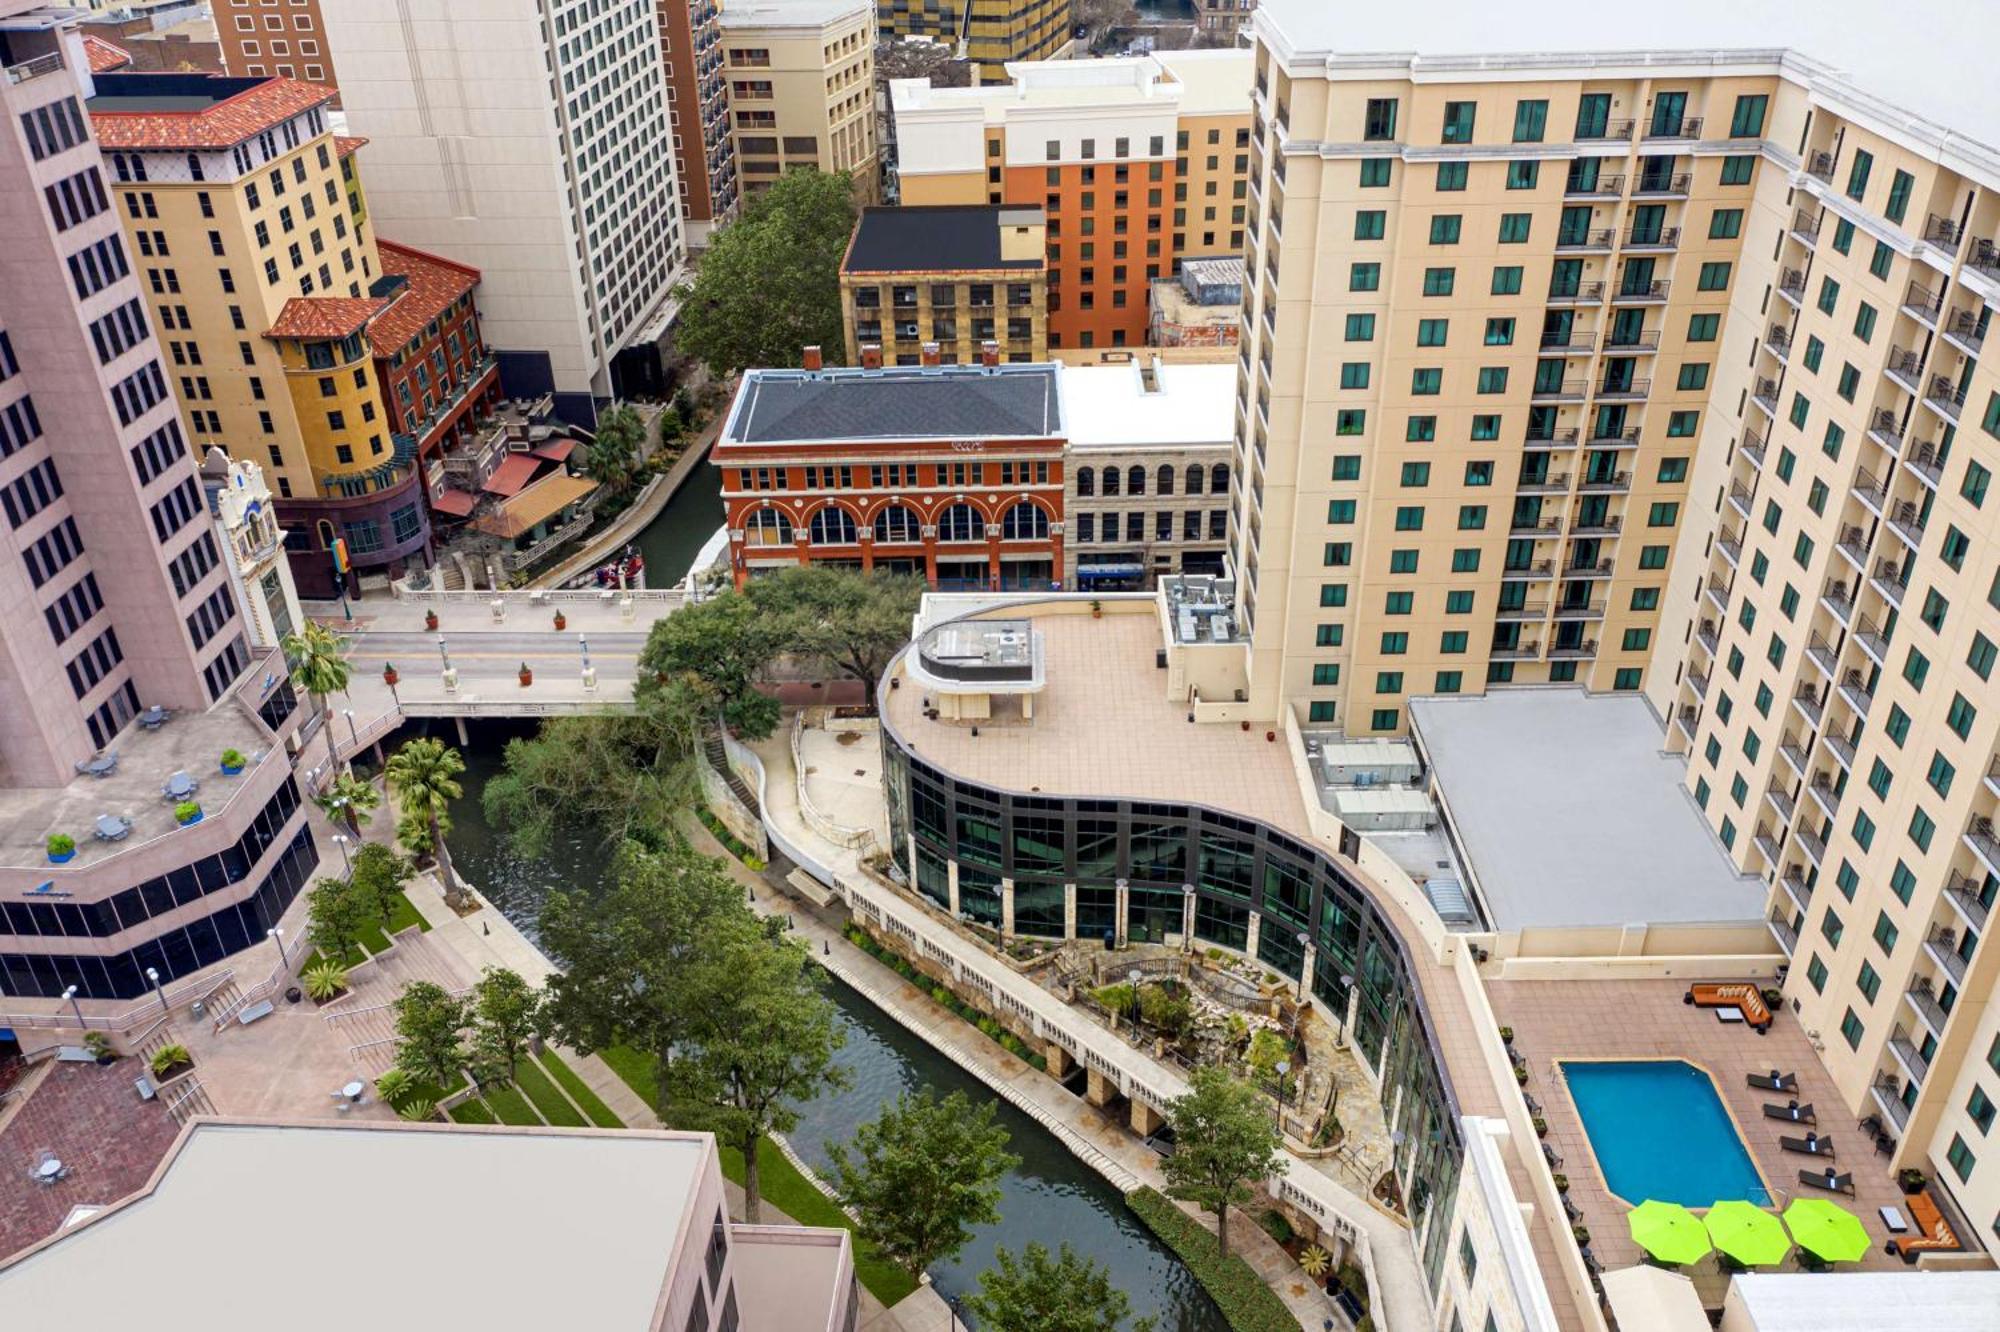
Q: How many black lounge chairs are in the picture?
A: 4